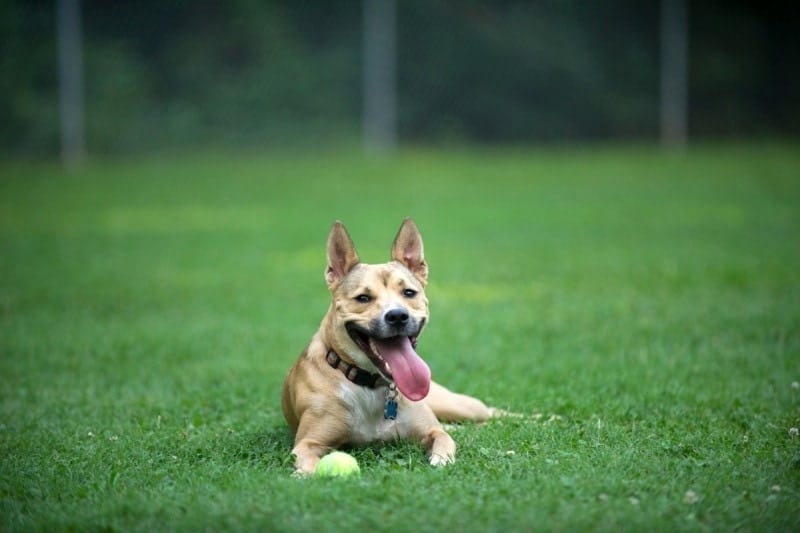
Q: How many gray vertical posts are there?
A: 3